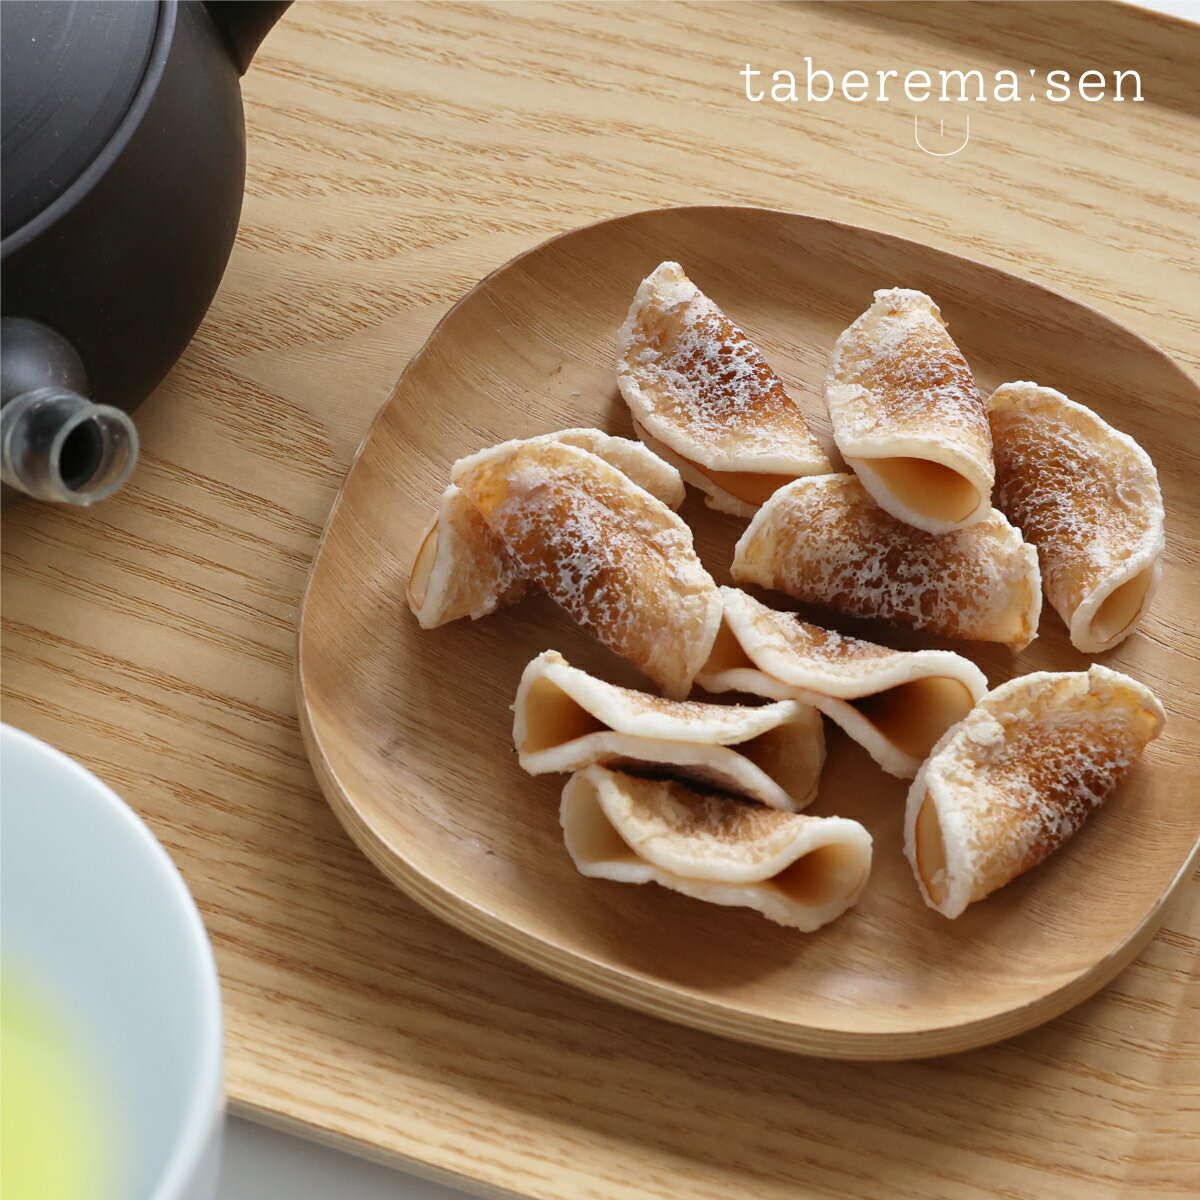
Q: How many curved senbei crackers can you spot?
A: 10